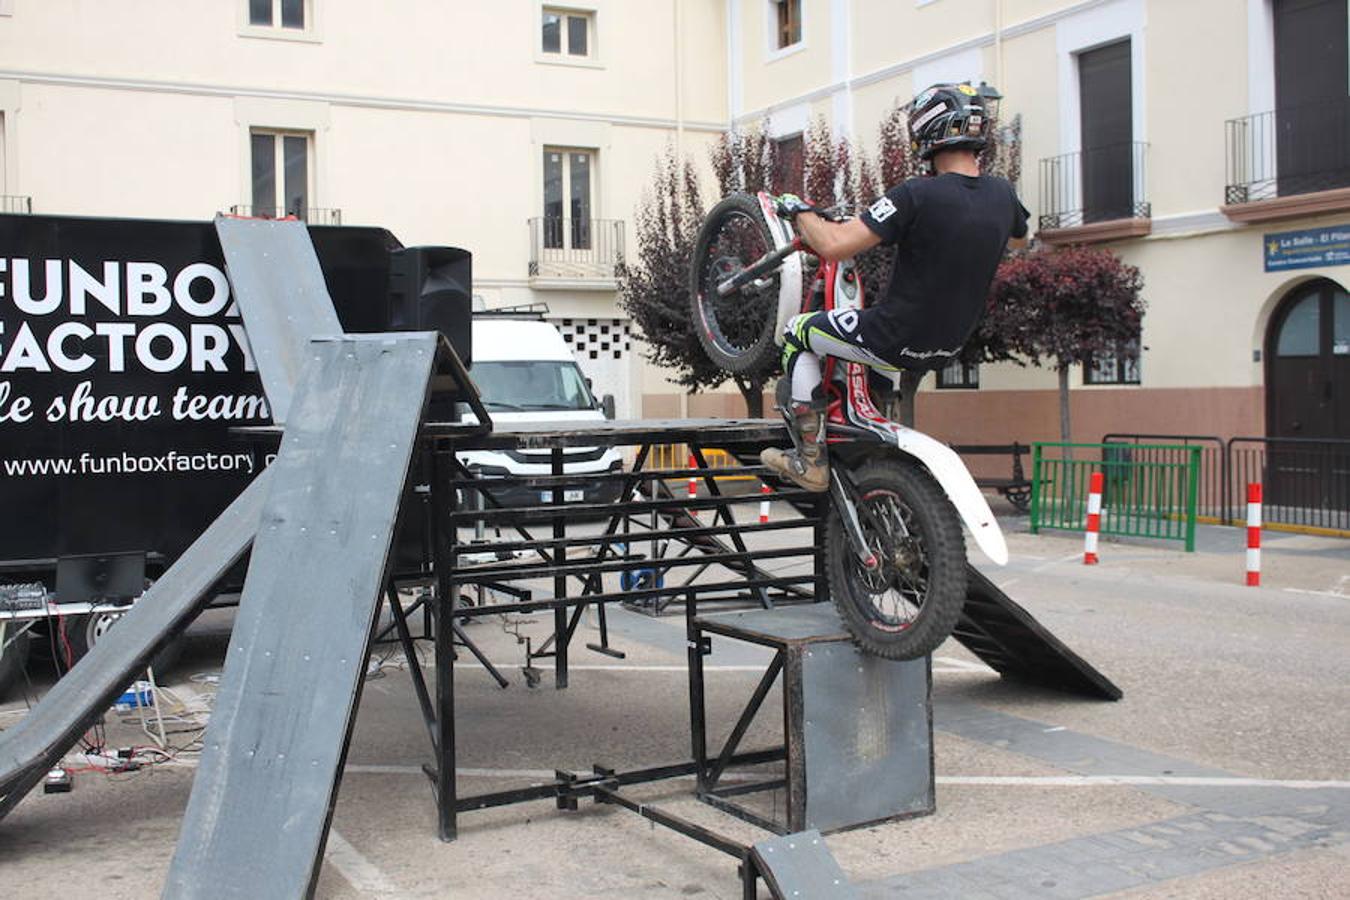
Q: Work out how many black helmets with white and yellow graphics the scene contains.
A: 1